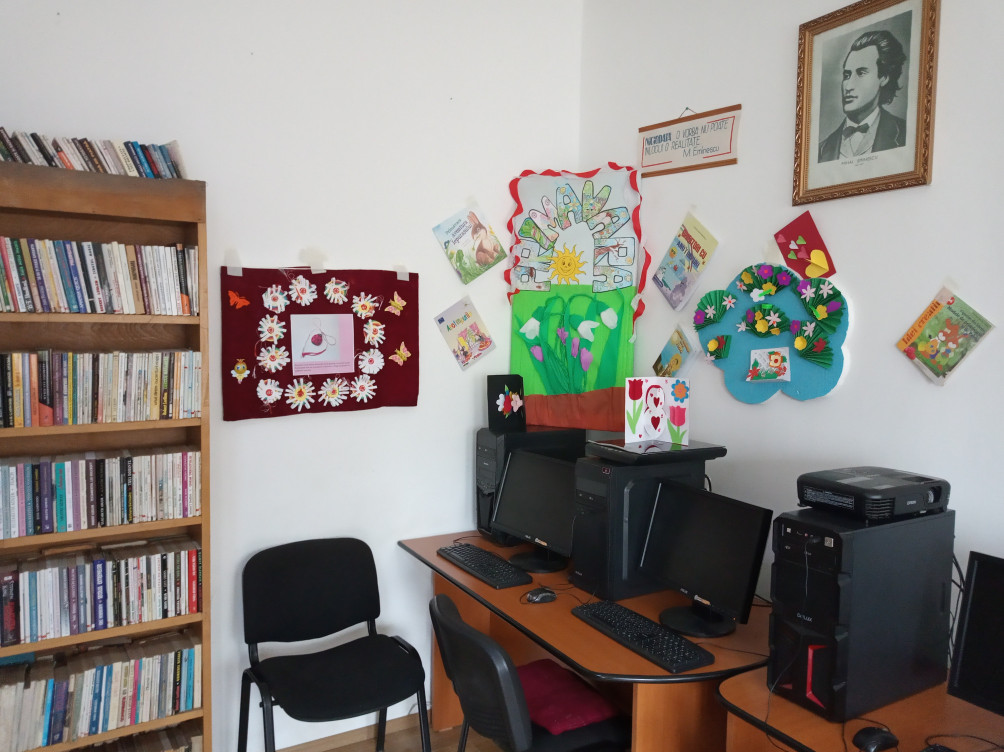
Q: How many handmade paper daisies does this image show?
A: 12